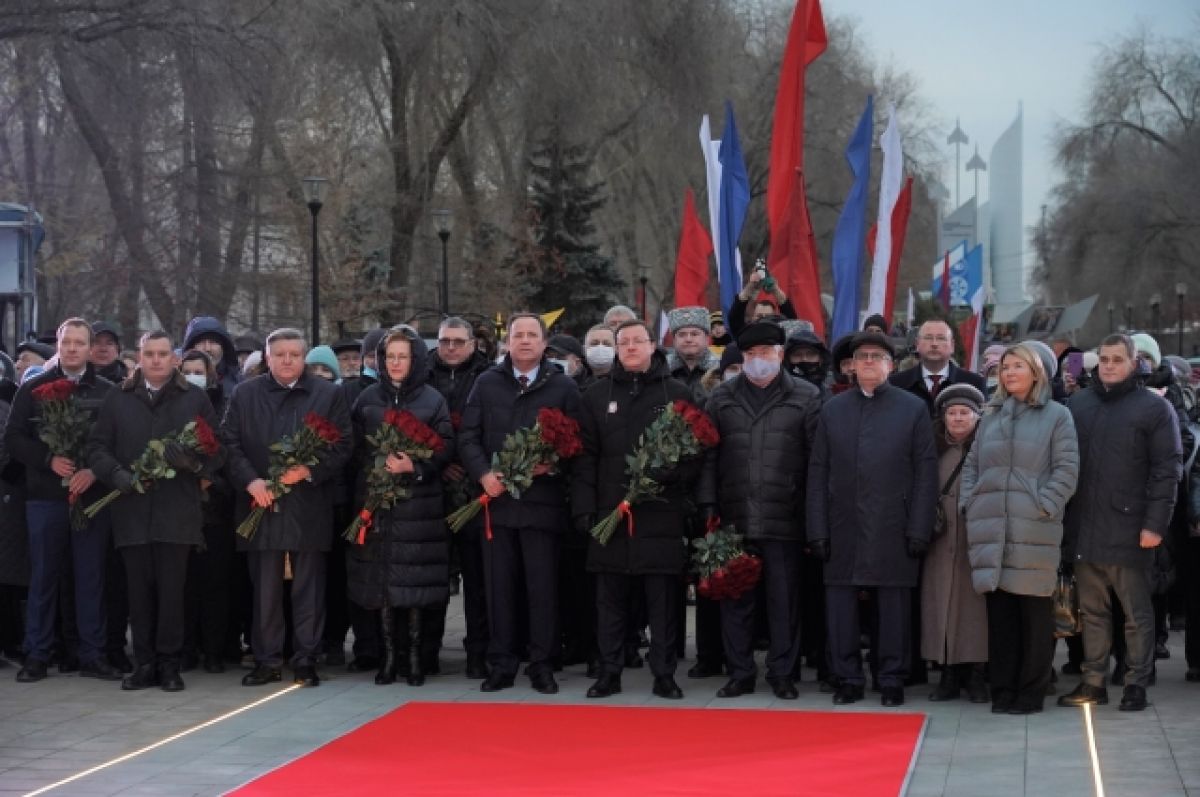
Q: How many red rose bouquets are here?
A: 7